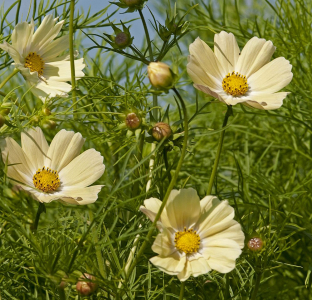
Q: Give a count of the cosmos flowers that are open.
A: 4